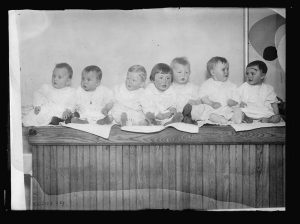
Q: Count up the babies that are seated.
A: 7